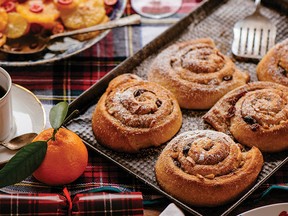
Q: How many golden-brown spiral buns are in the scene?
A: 5